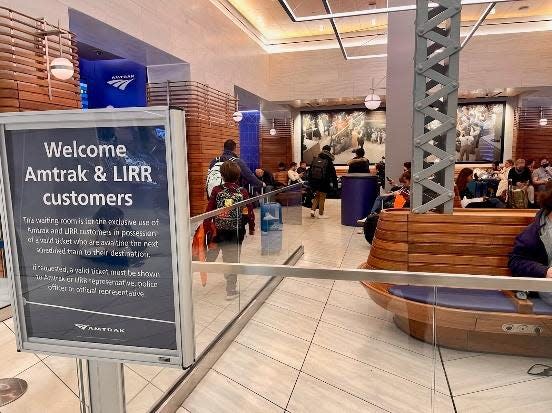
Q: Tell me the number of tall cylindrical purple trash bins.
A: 1